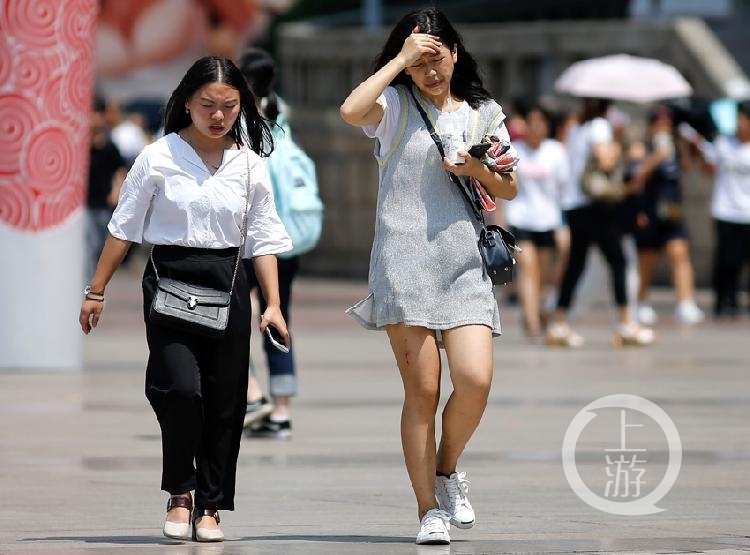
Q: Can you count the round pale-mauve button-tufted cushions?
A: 0